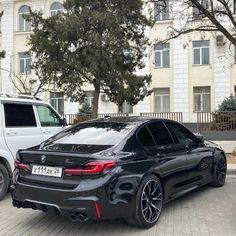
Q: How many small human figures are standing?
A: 0